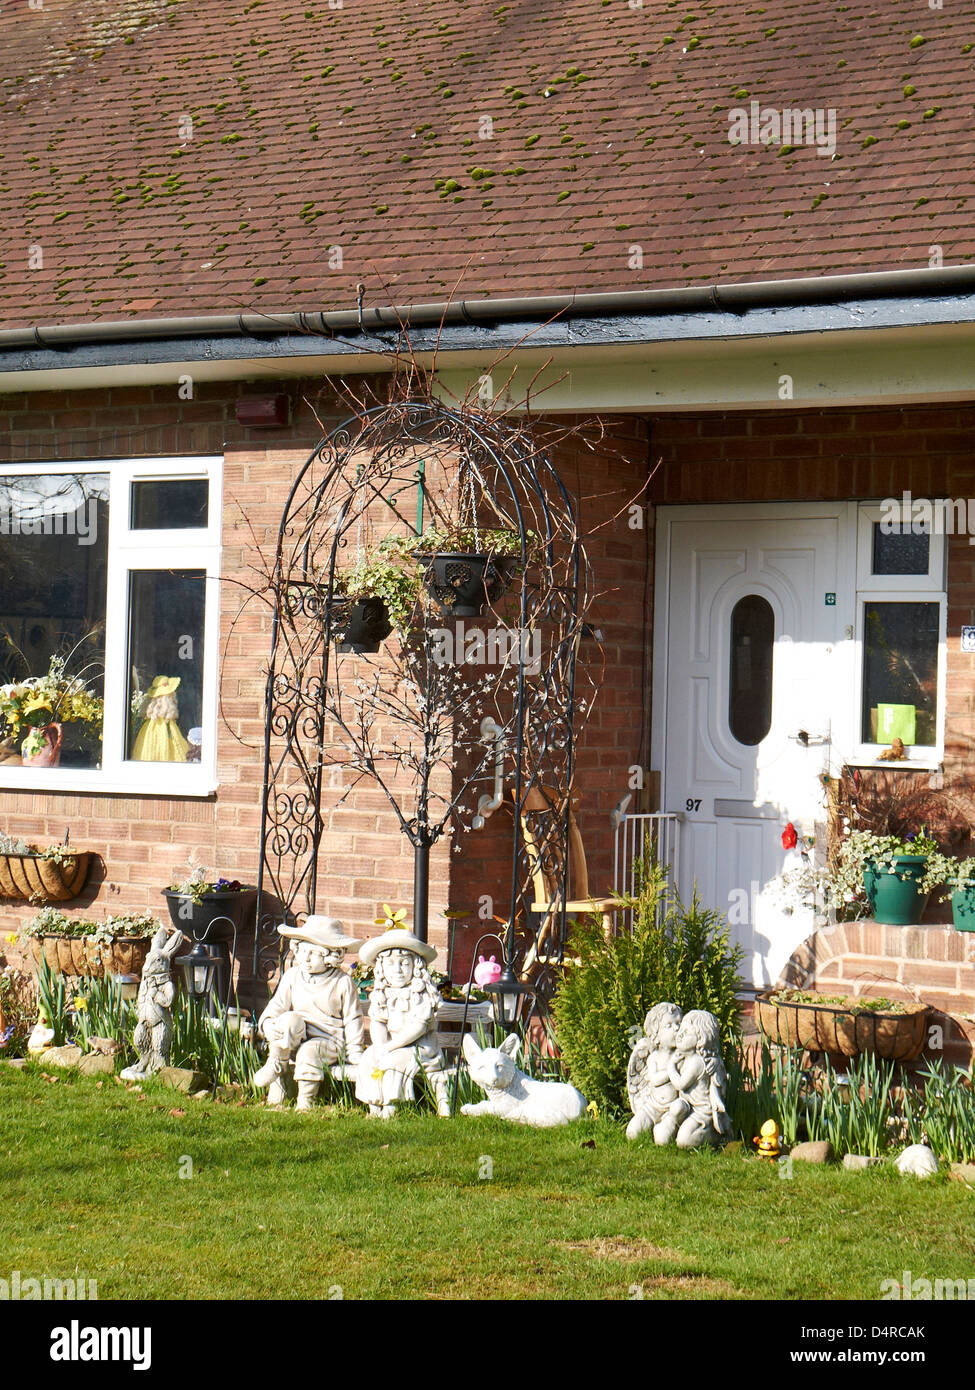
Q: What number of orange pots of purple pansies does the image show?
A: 0